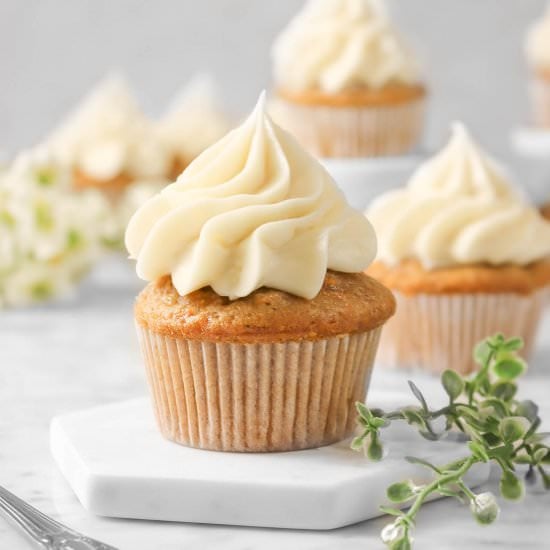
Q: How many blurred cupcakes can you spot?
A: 5